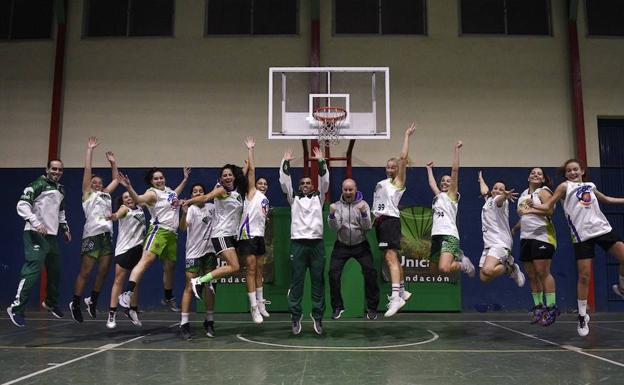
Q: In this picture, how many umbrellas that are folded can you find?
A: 0